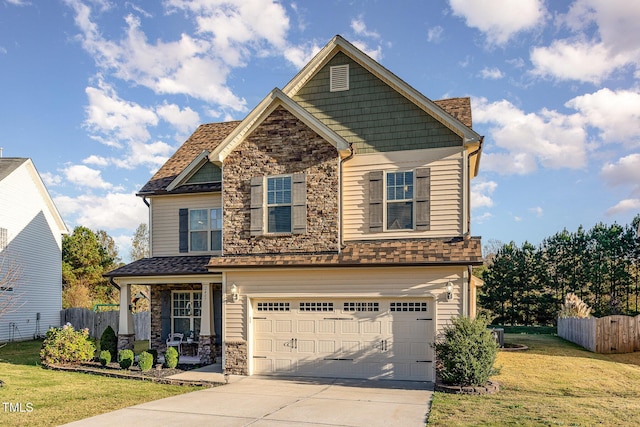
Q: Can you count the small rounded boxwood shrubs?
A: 4